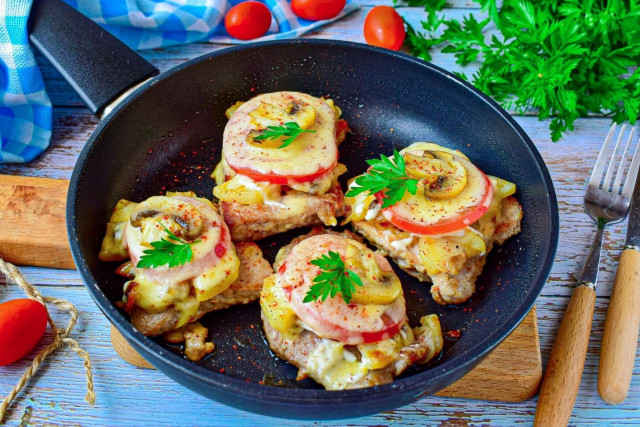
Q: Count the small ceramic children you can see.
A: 0